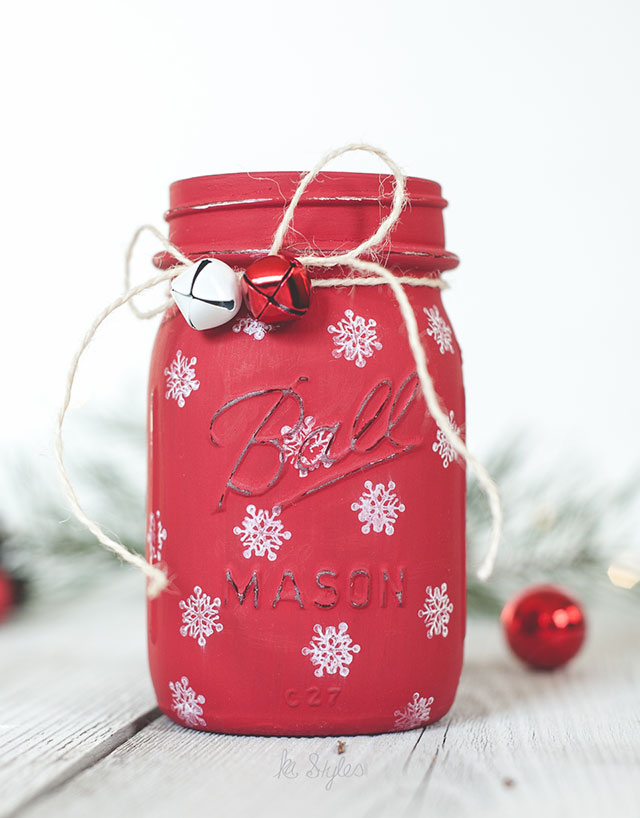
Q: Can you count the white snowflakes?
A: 14